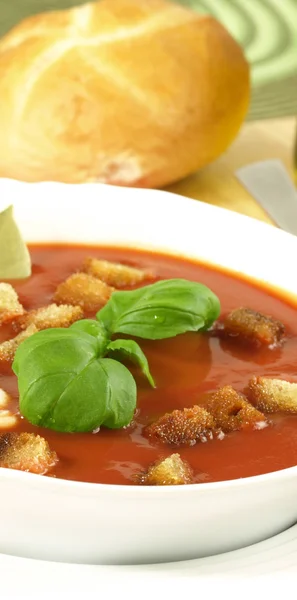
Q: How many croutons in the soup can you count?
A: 11